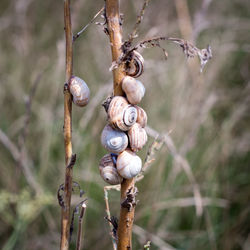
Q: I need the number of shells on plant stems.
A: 9